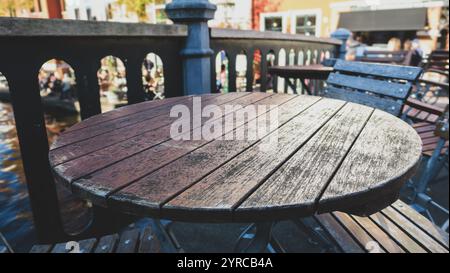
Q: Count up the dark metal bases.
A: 1